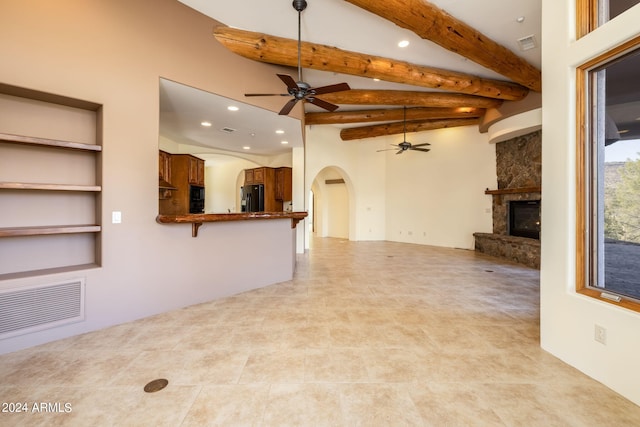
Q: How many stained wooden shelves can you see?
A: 3